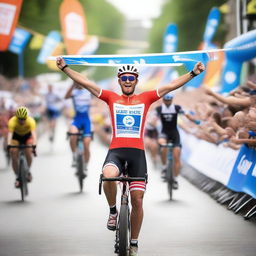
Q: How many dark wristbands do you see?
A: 2